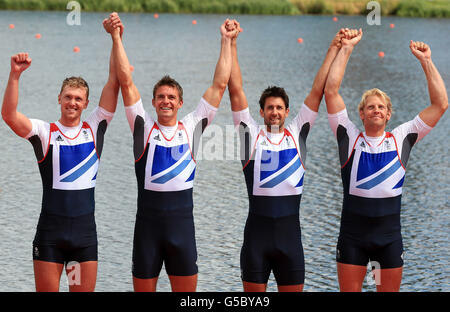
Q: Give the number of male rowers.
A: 4